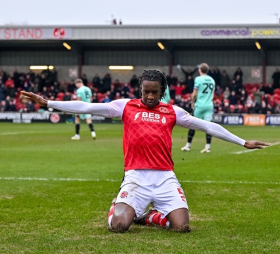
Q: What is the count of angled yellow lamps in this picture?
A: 3